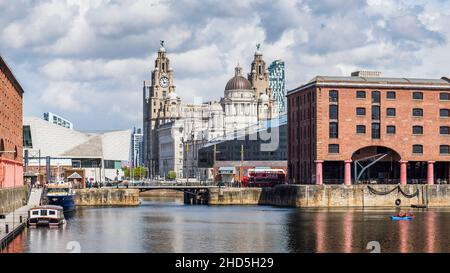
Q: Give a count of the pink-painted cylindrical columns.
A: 4